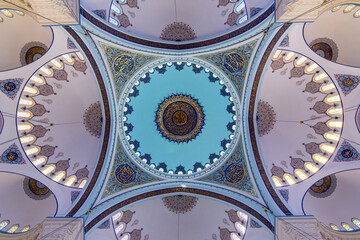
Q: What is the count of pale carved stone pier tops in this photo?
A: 4